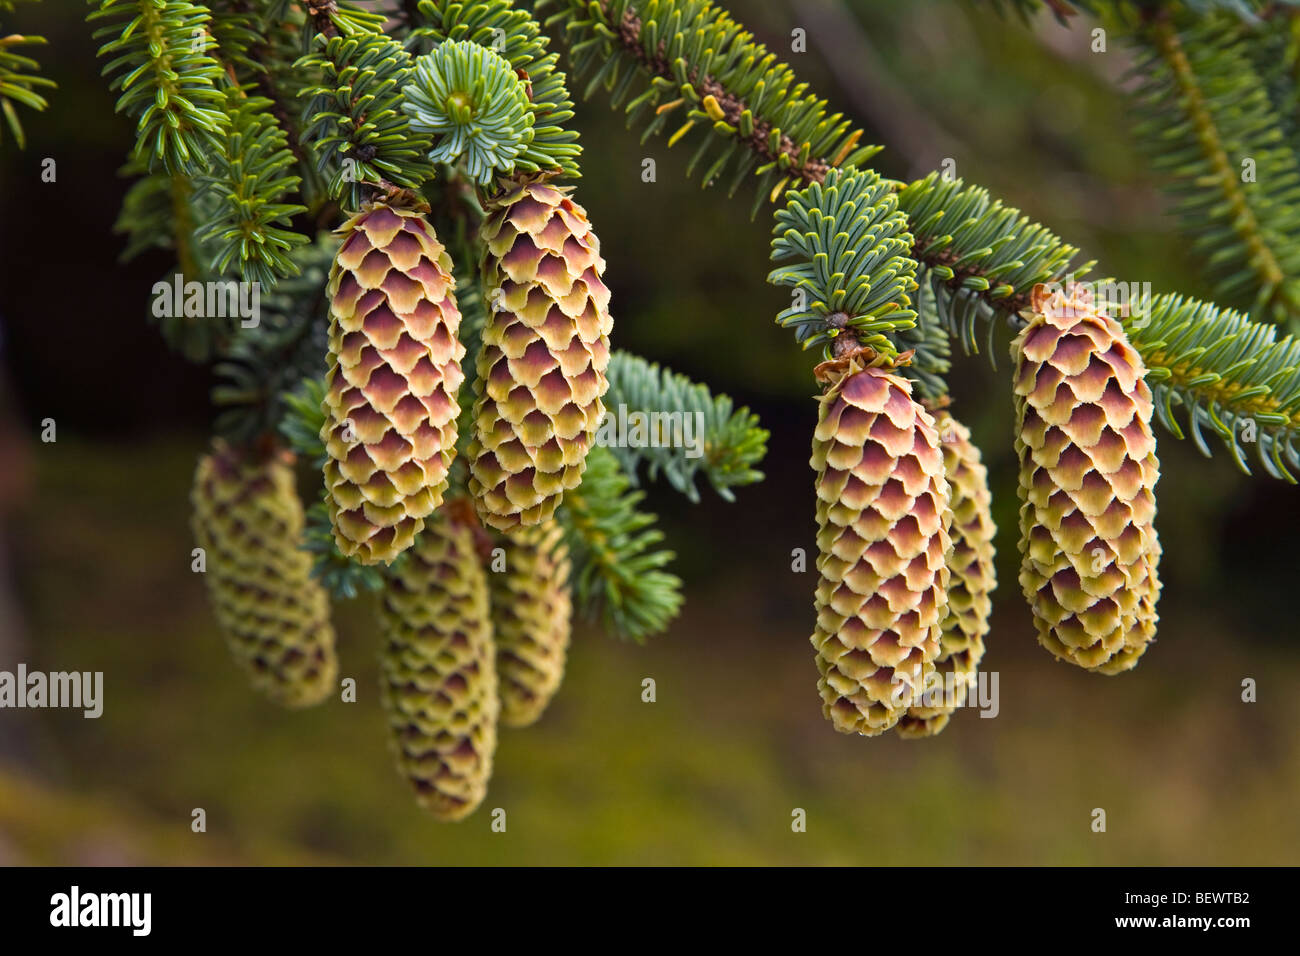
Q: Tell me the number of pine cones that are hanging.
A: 8